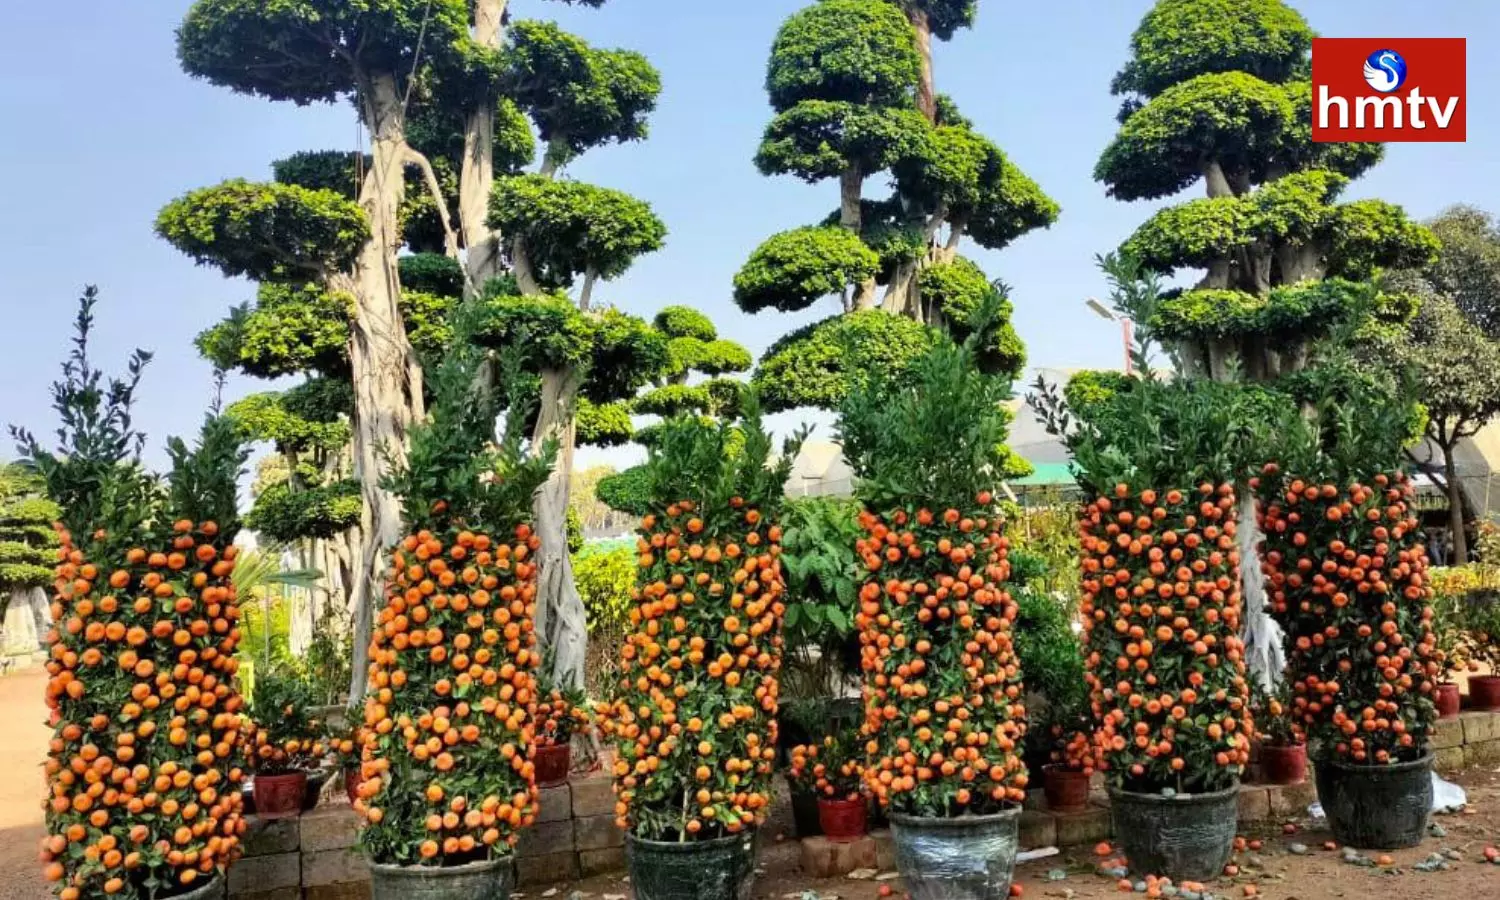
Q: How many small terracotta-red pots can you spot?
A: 8